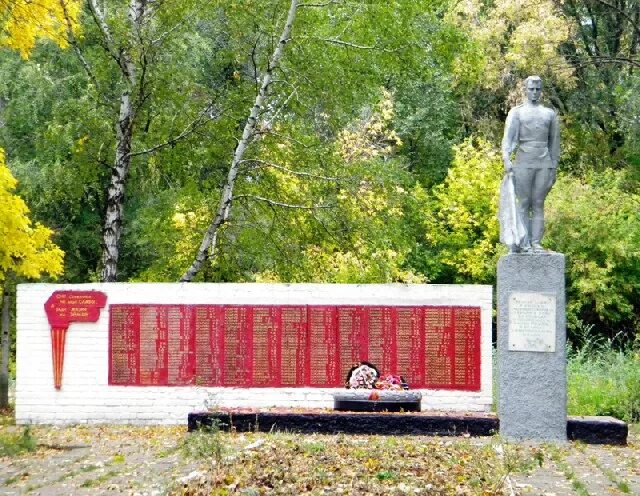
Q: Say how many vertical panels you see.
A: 13